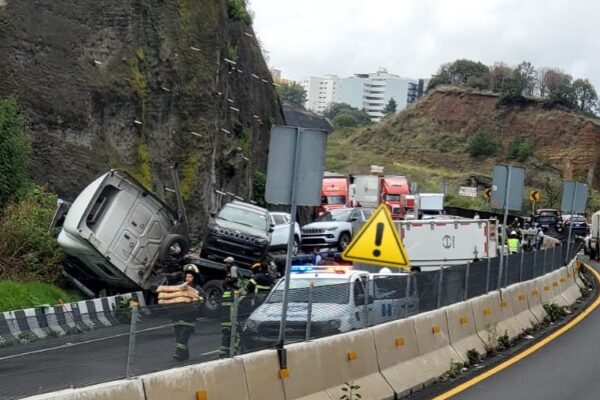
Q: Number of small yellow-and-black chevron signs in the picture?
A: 2